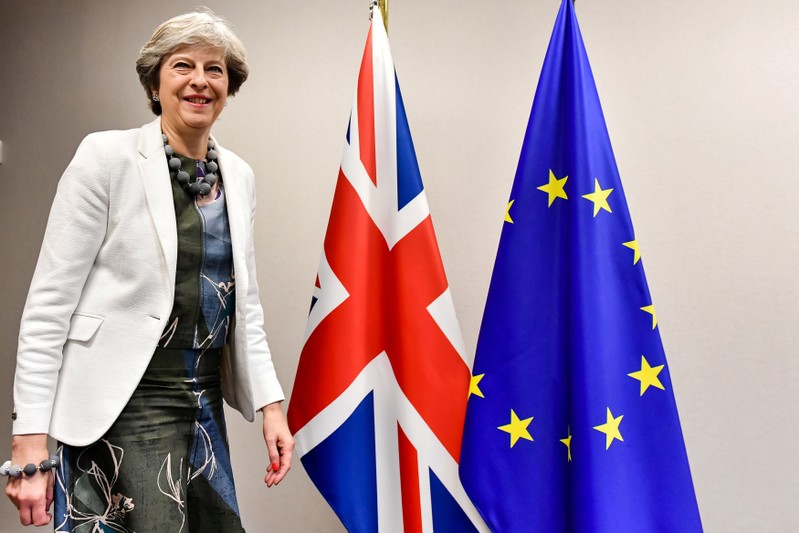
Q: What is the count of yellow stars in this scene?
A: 10